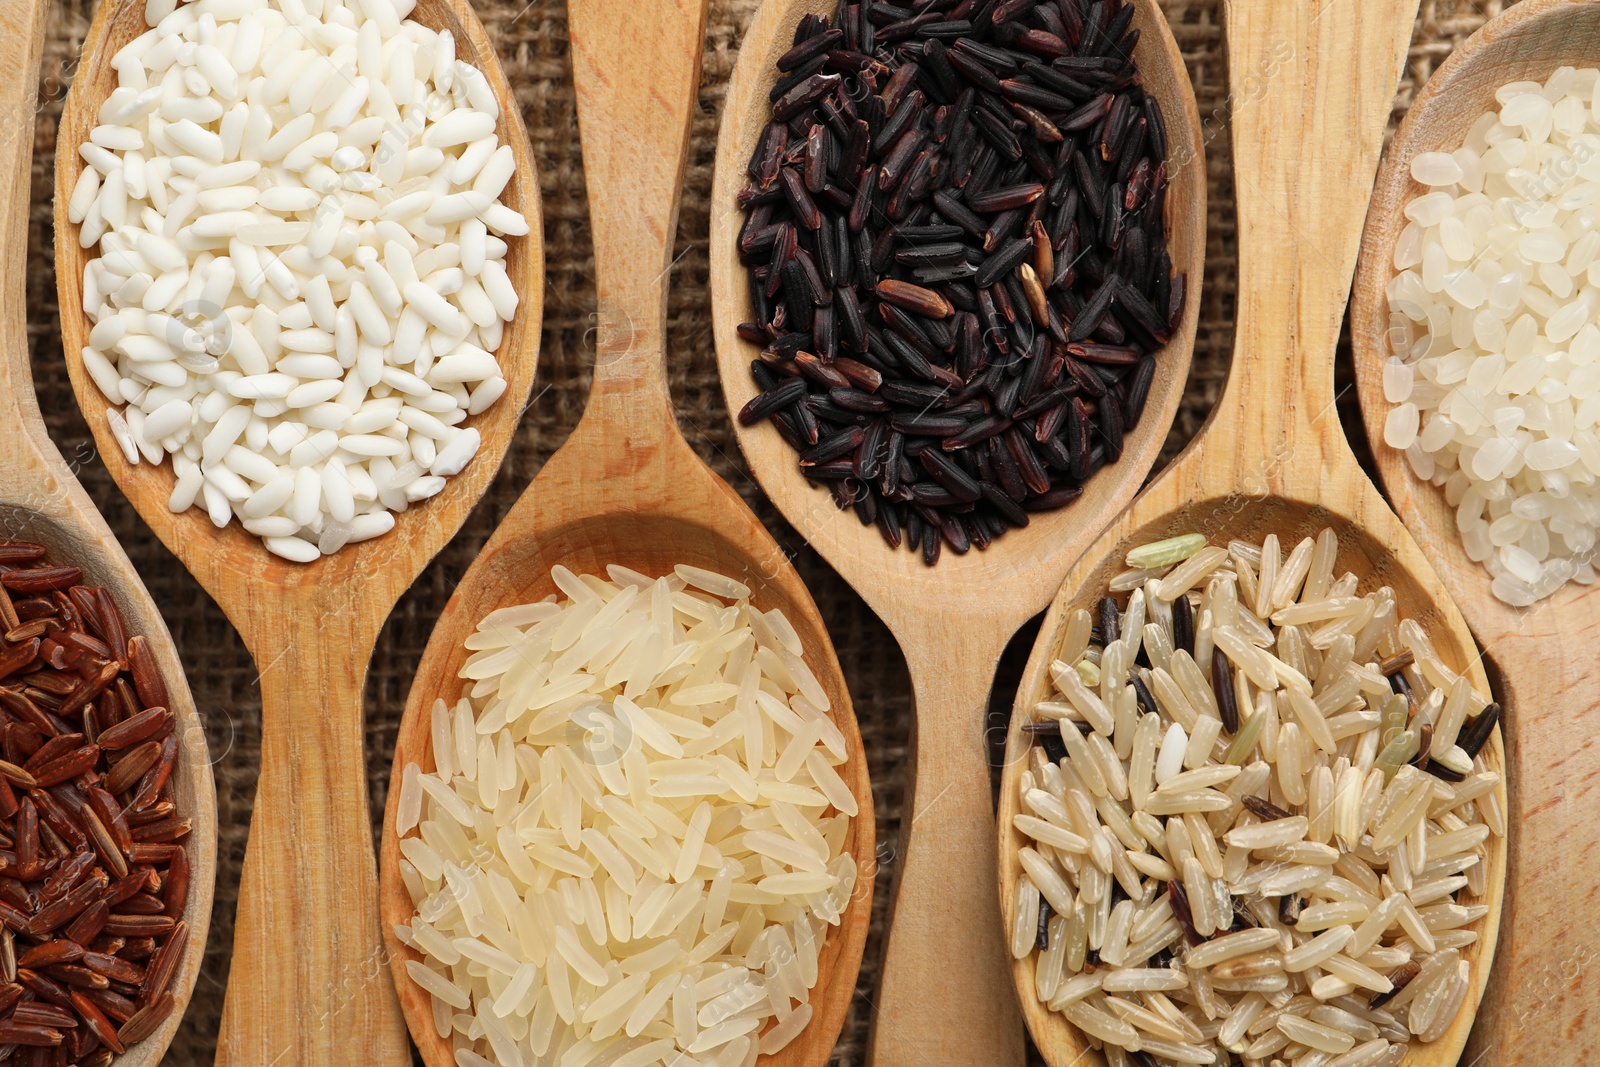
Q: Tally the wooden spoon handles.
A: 6